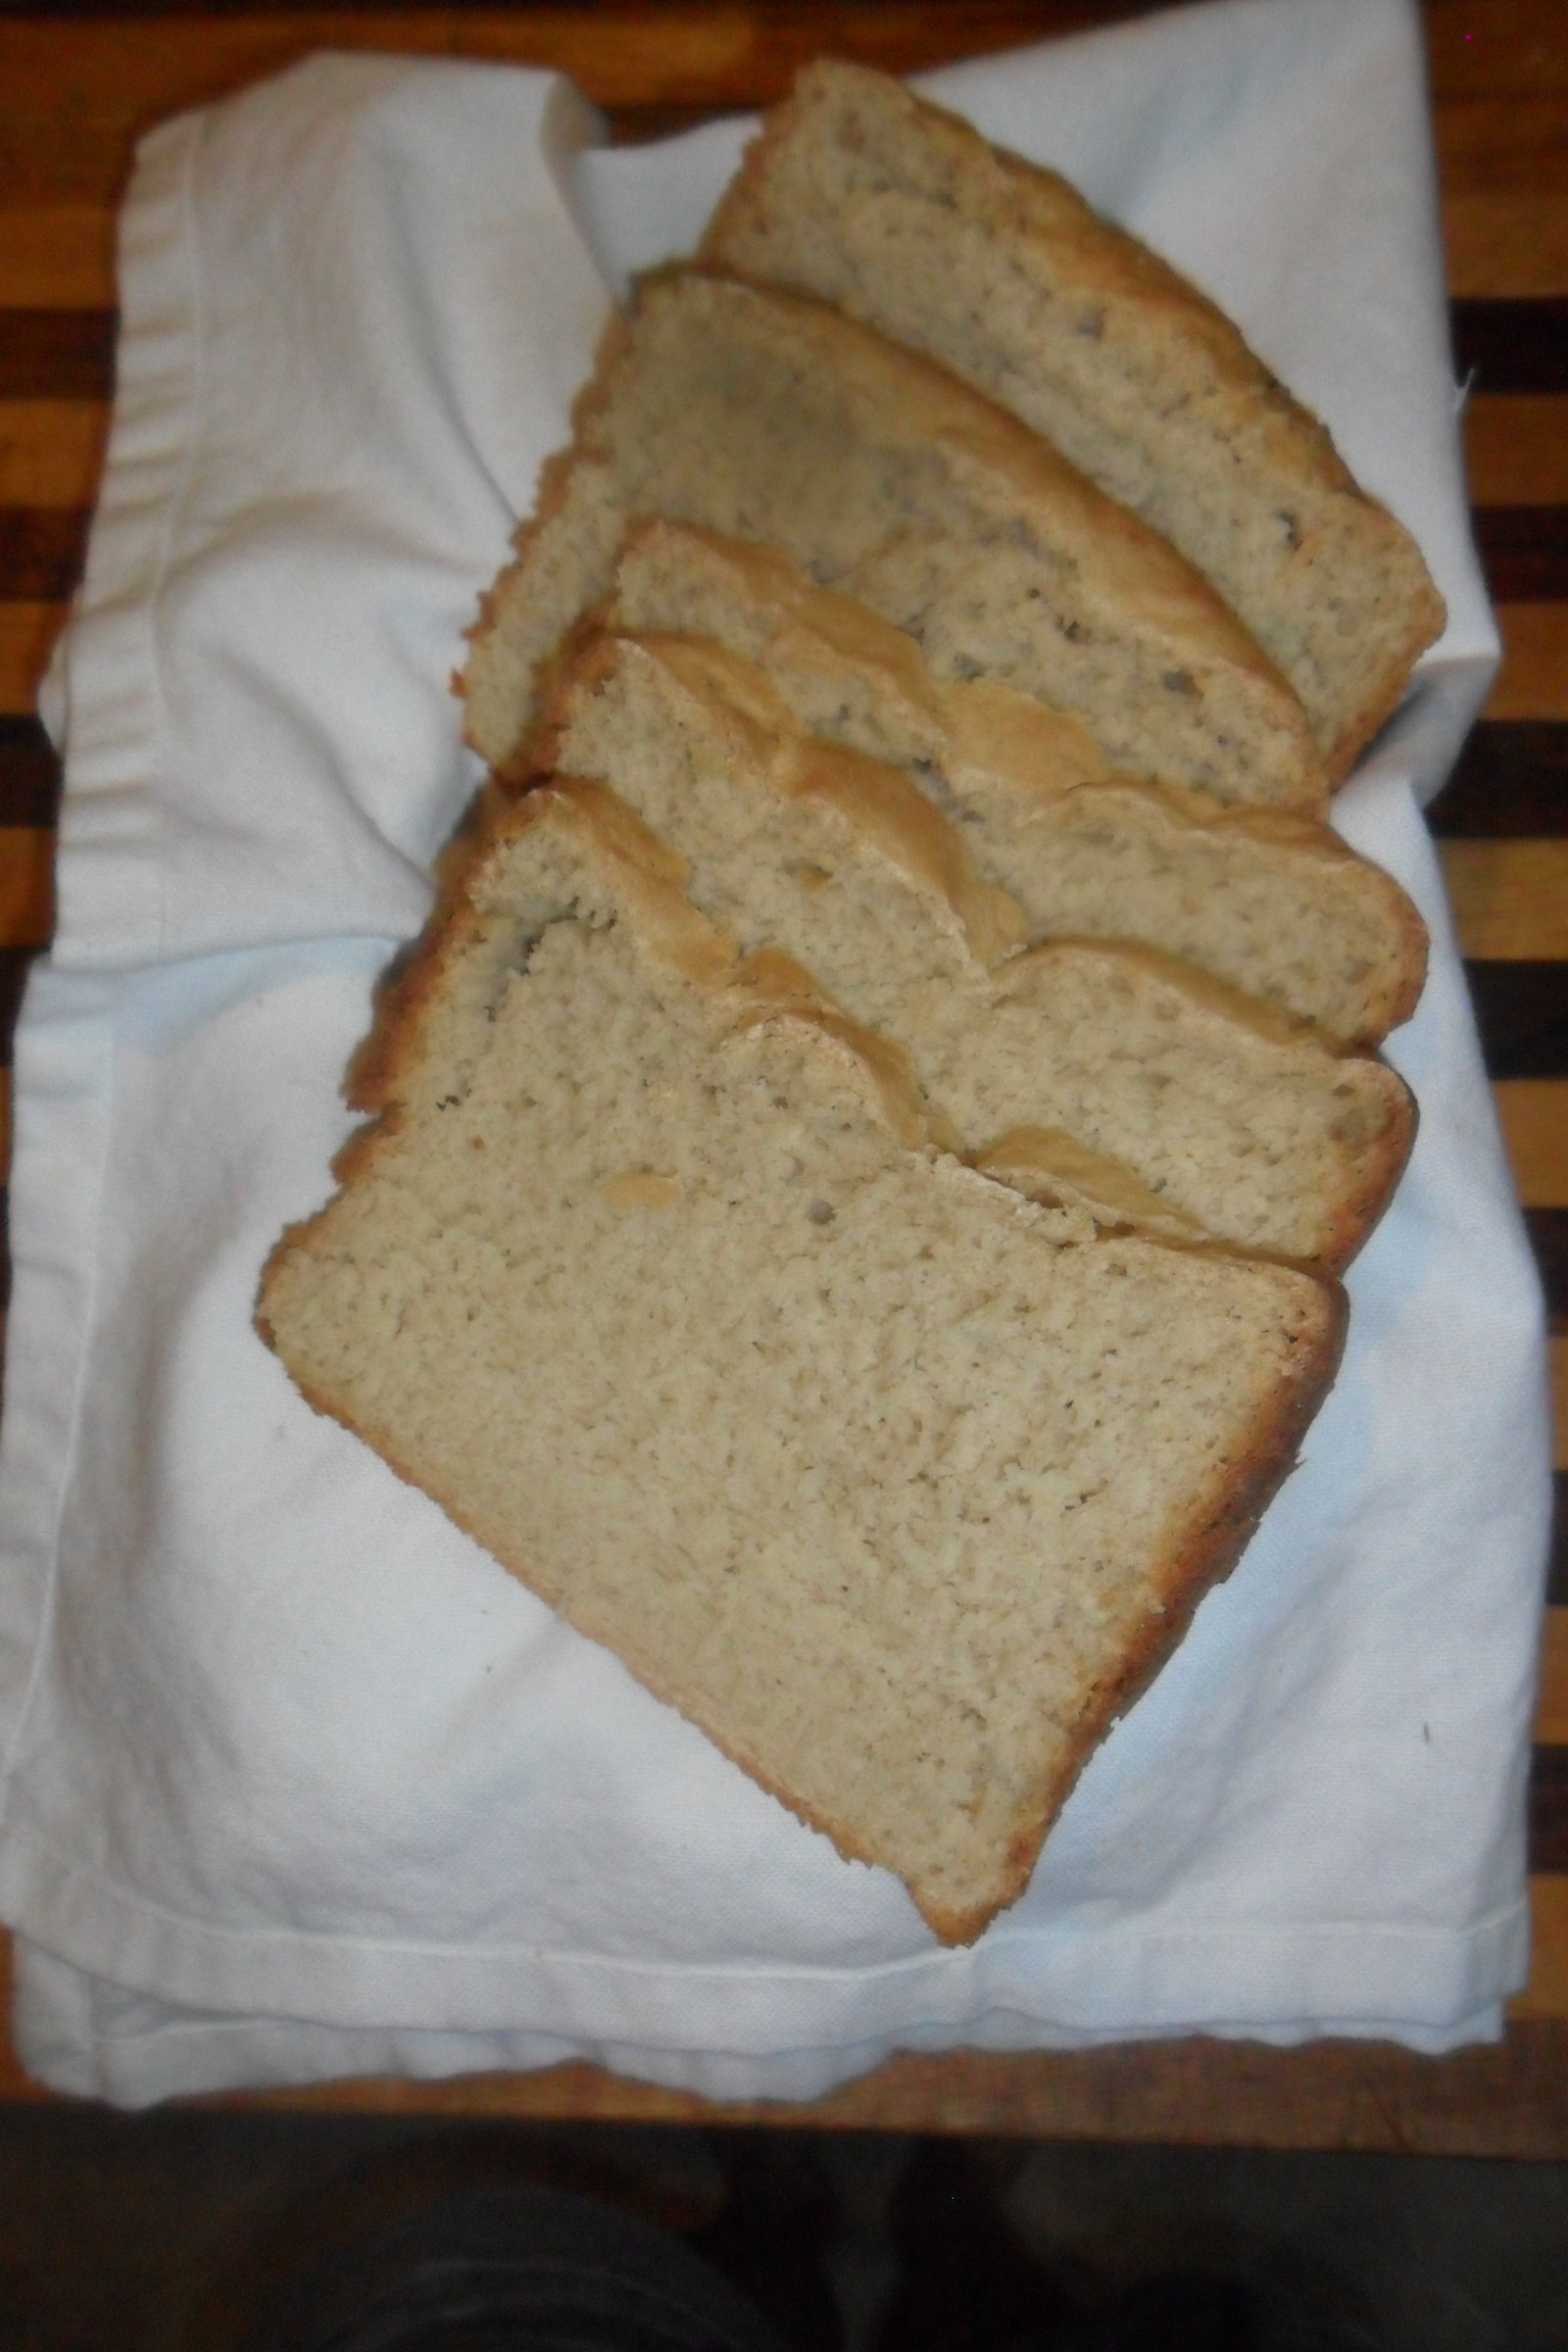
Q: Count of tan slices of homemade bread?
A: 5